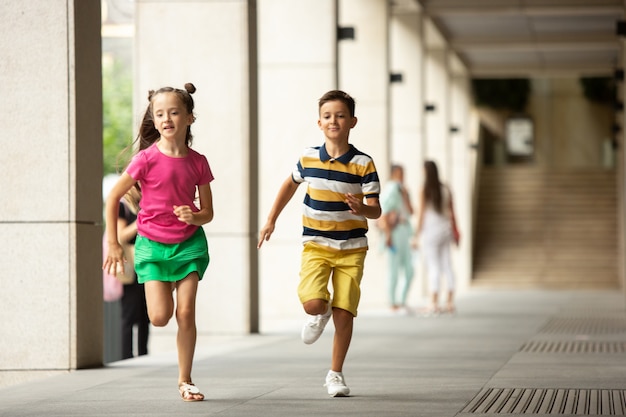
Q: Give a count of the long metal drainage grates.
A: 3